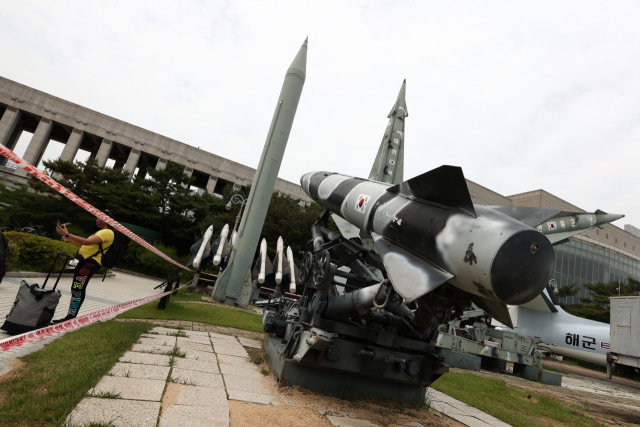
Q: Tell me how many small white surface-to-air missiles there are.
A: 6